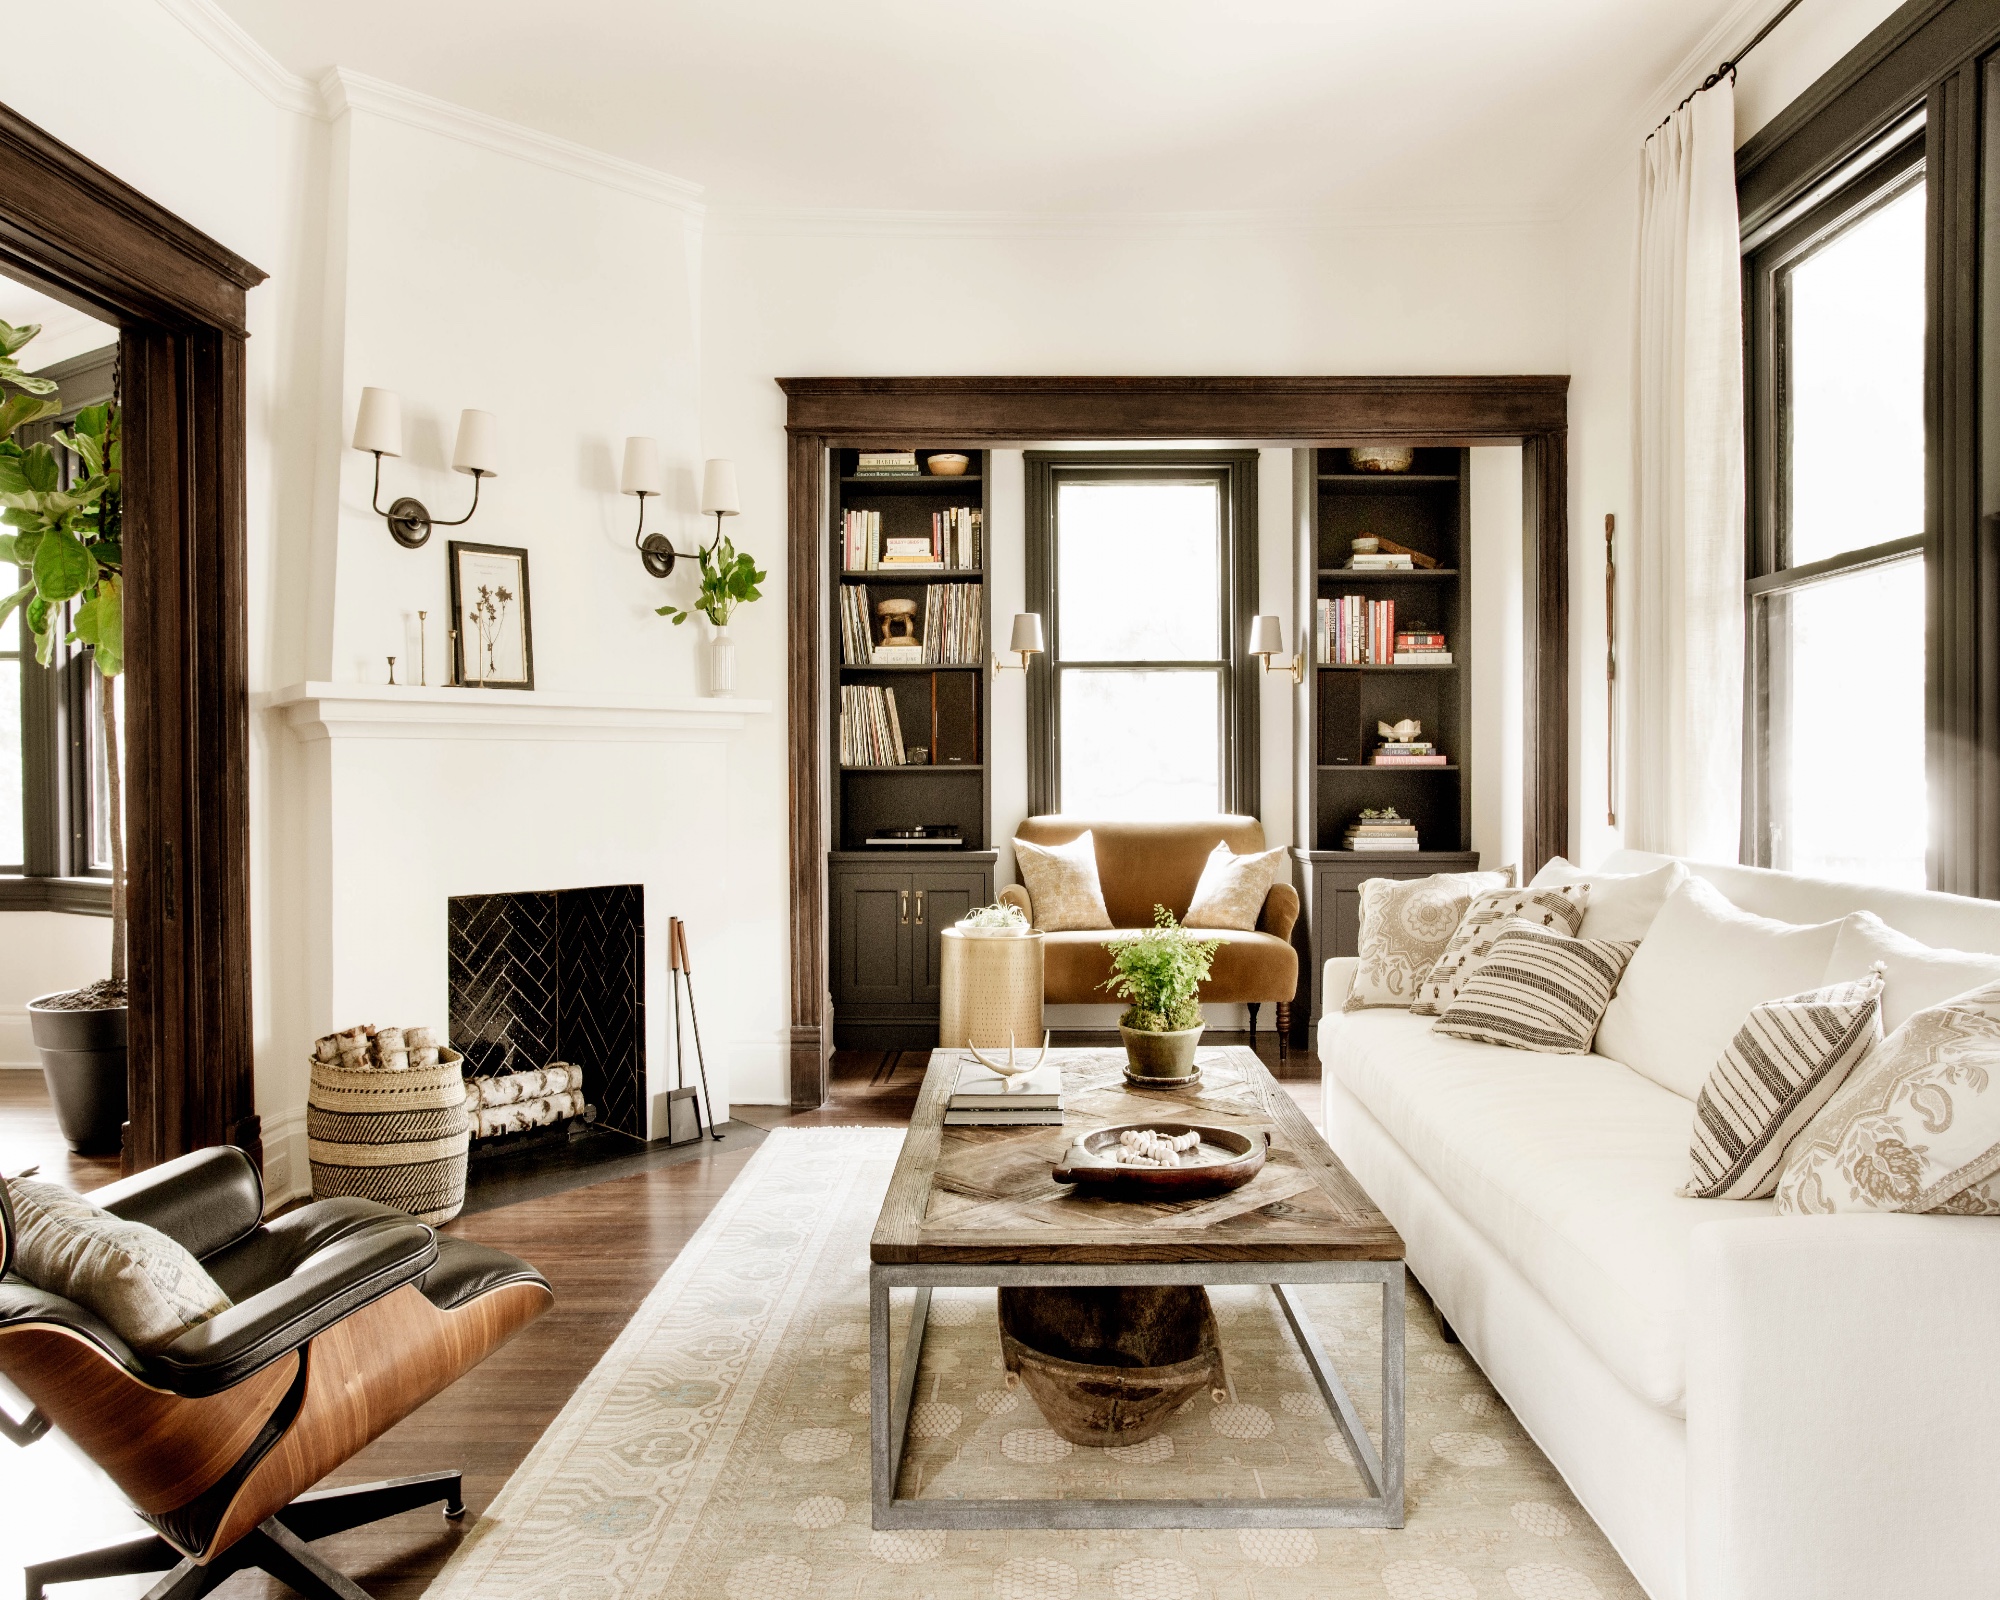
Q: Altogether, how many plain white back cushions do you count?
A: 3